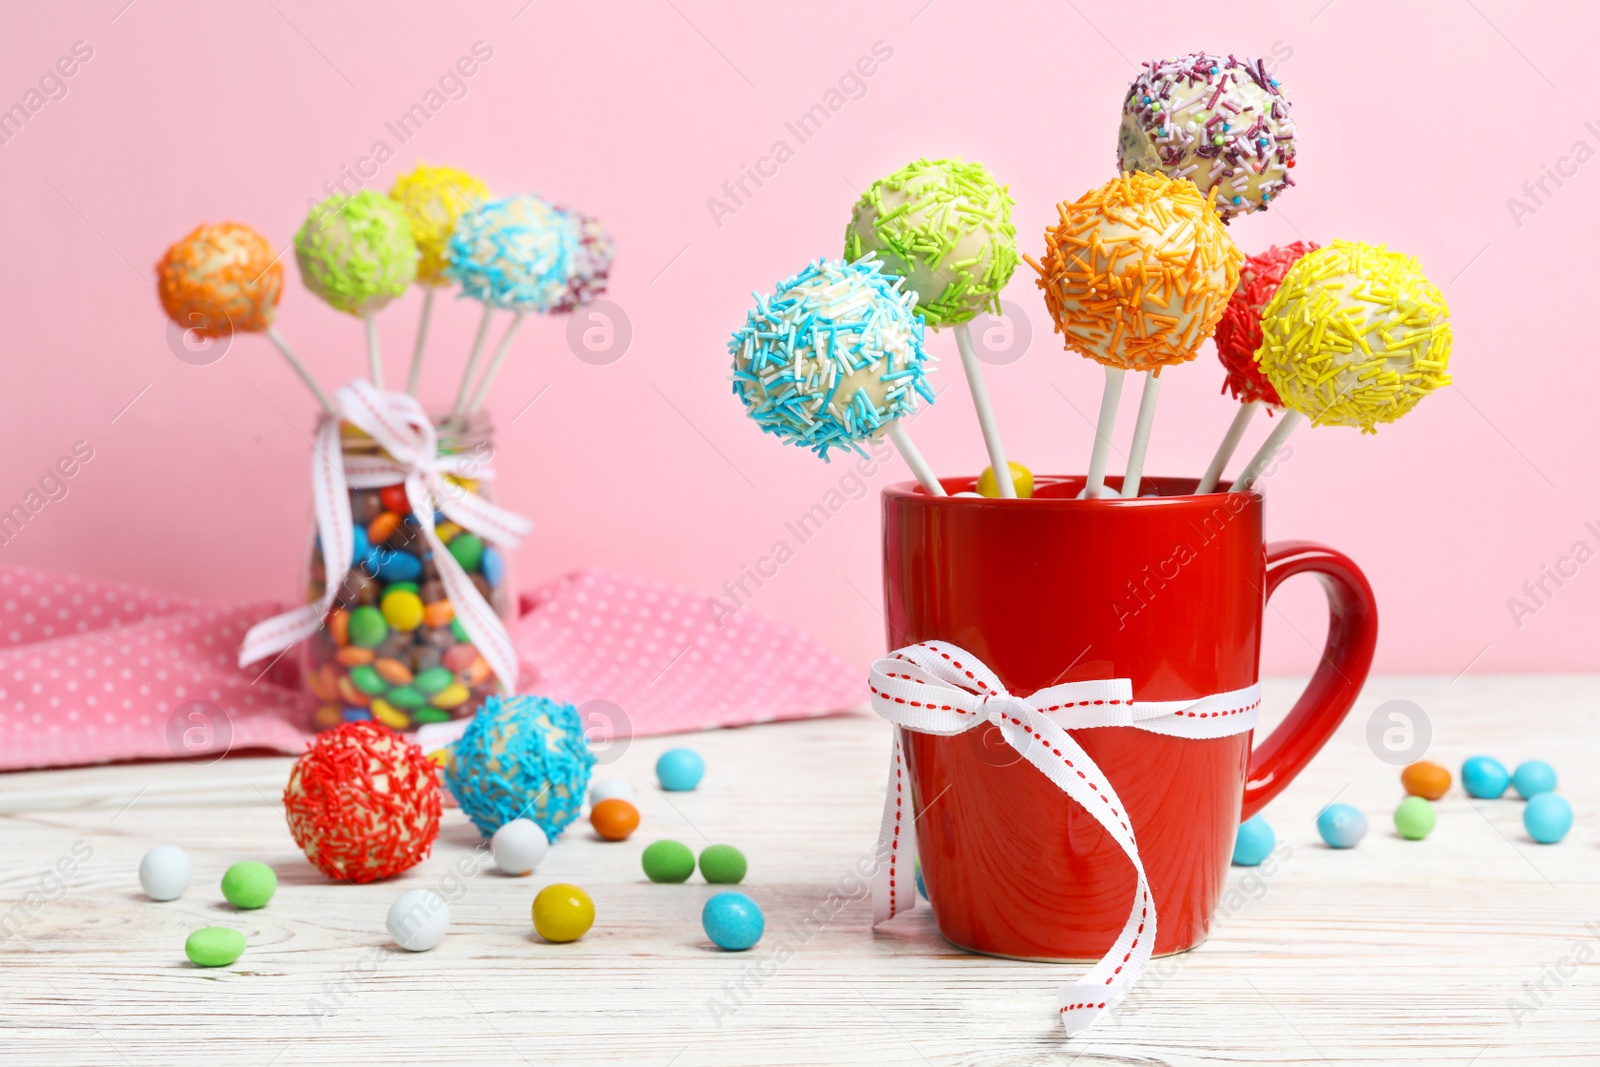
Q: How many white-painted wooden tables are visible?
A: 1